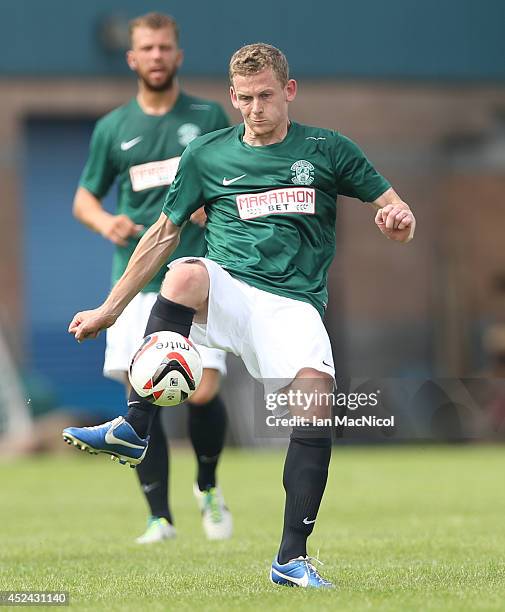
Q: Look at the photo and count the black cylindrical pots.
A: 0